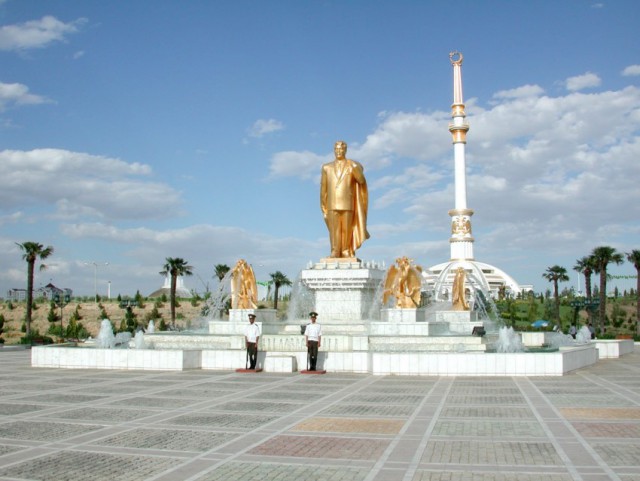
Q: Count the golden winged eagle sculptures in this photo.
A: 3